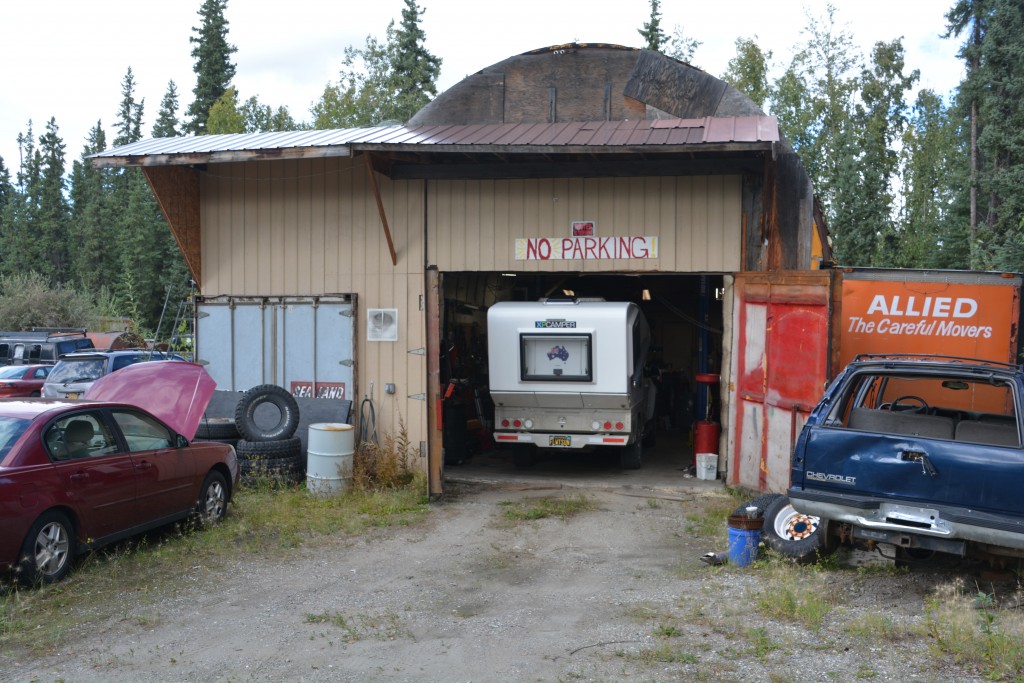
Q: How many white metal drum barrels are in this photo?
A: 1